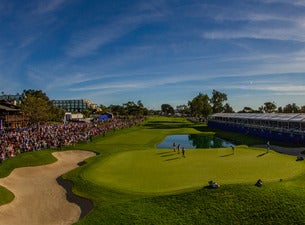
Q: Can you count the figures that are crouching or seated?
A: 2